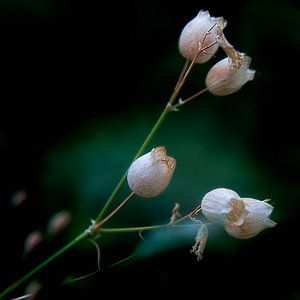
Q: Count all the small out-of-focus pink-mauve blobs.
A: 4